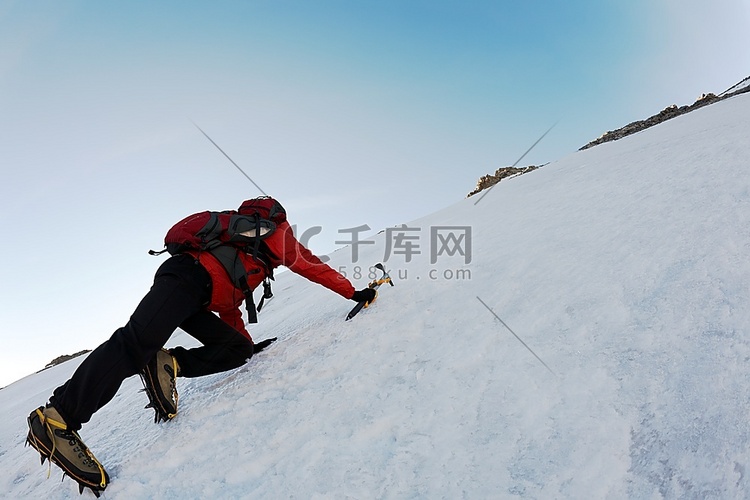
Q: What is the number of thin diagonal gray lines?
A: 3